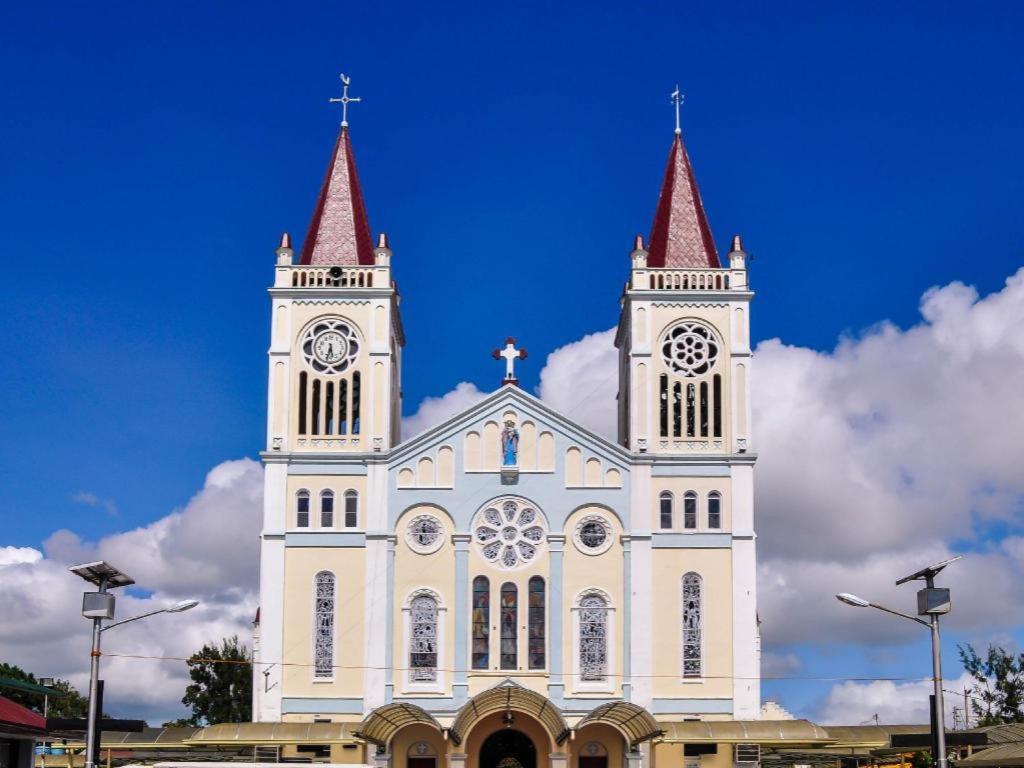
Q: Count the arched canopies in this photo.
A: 3